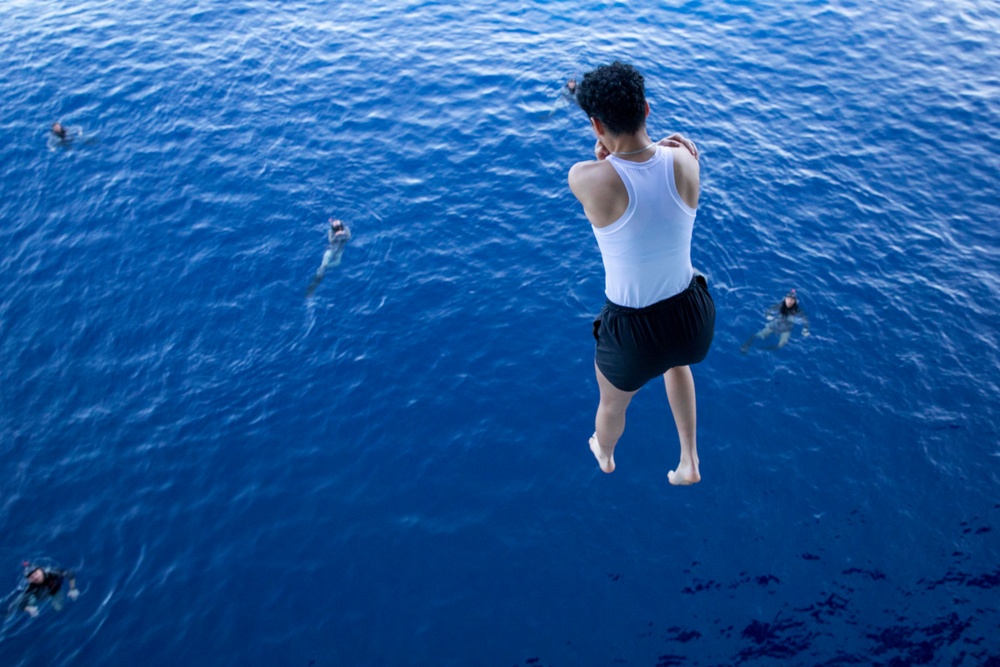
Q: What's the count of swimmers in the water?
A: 5